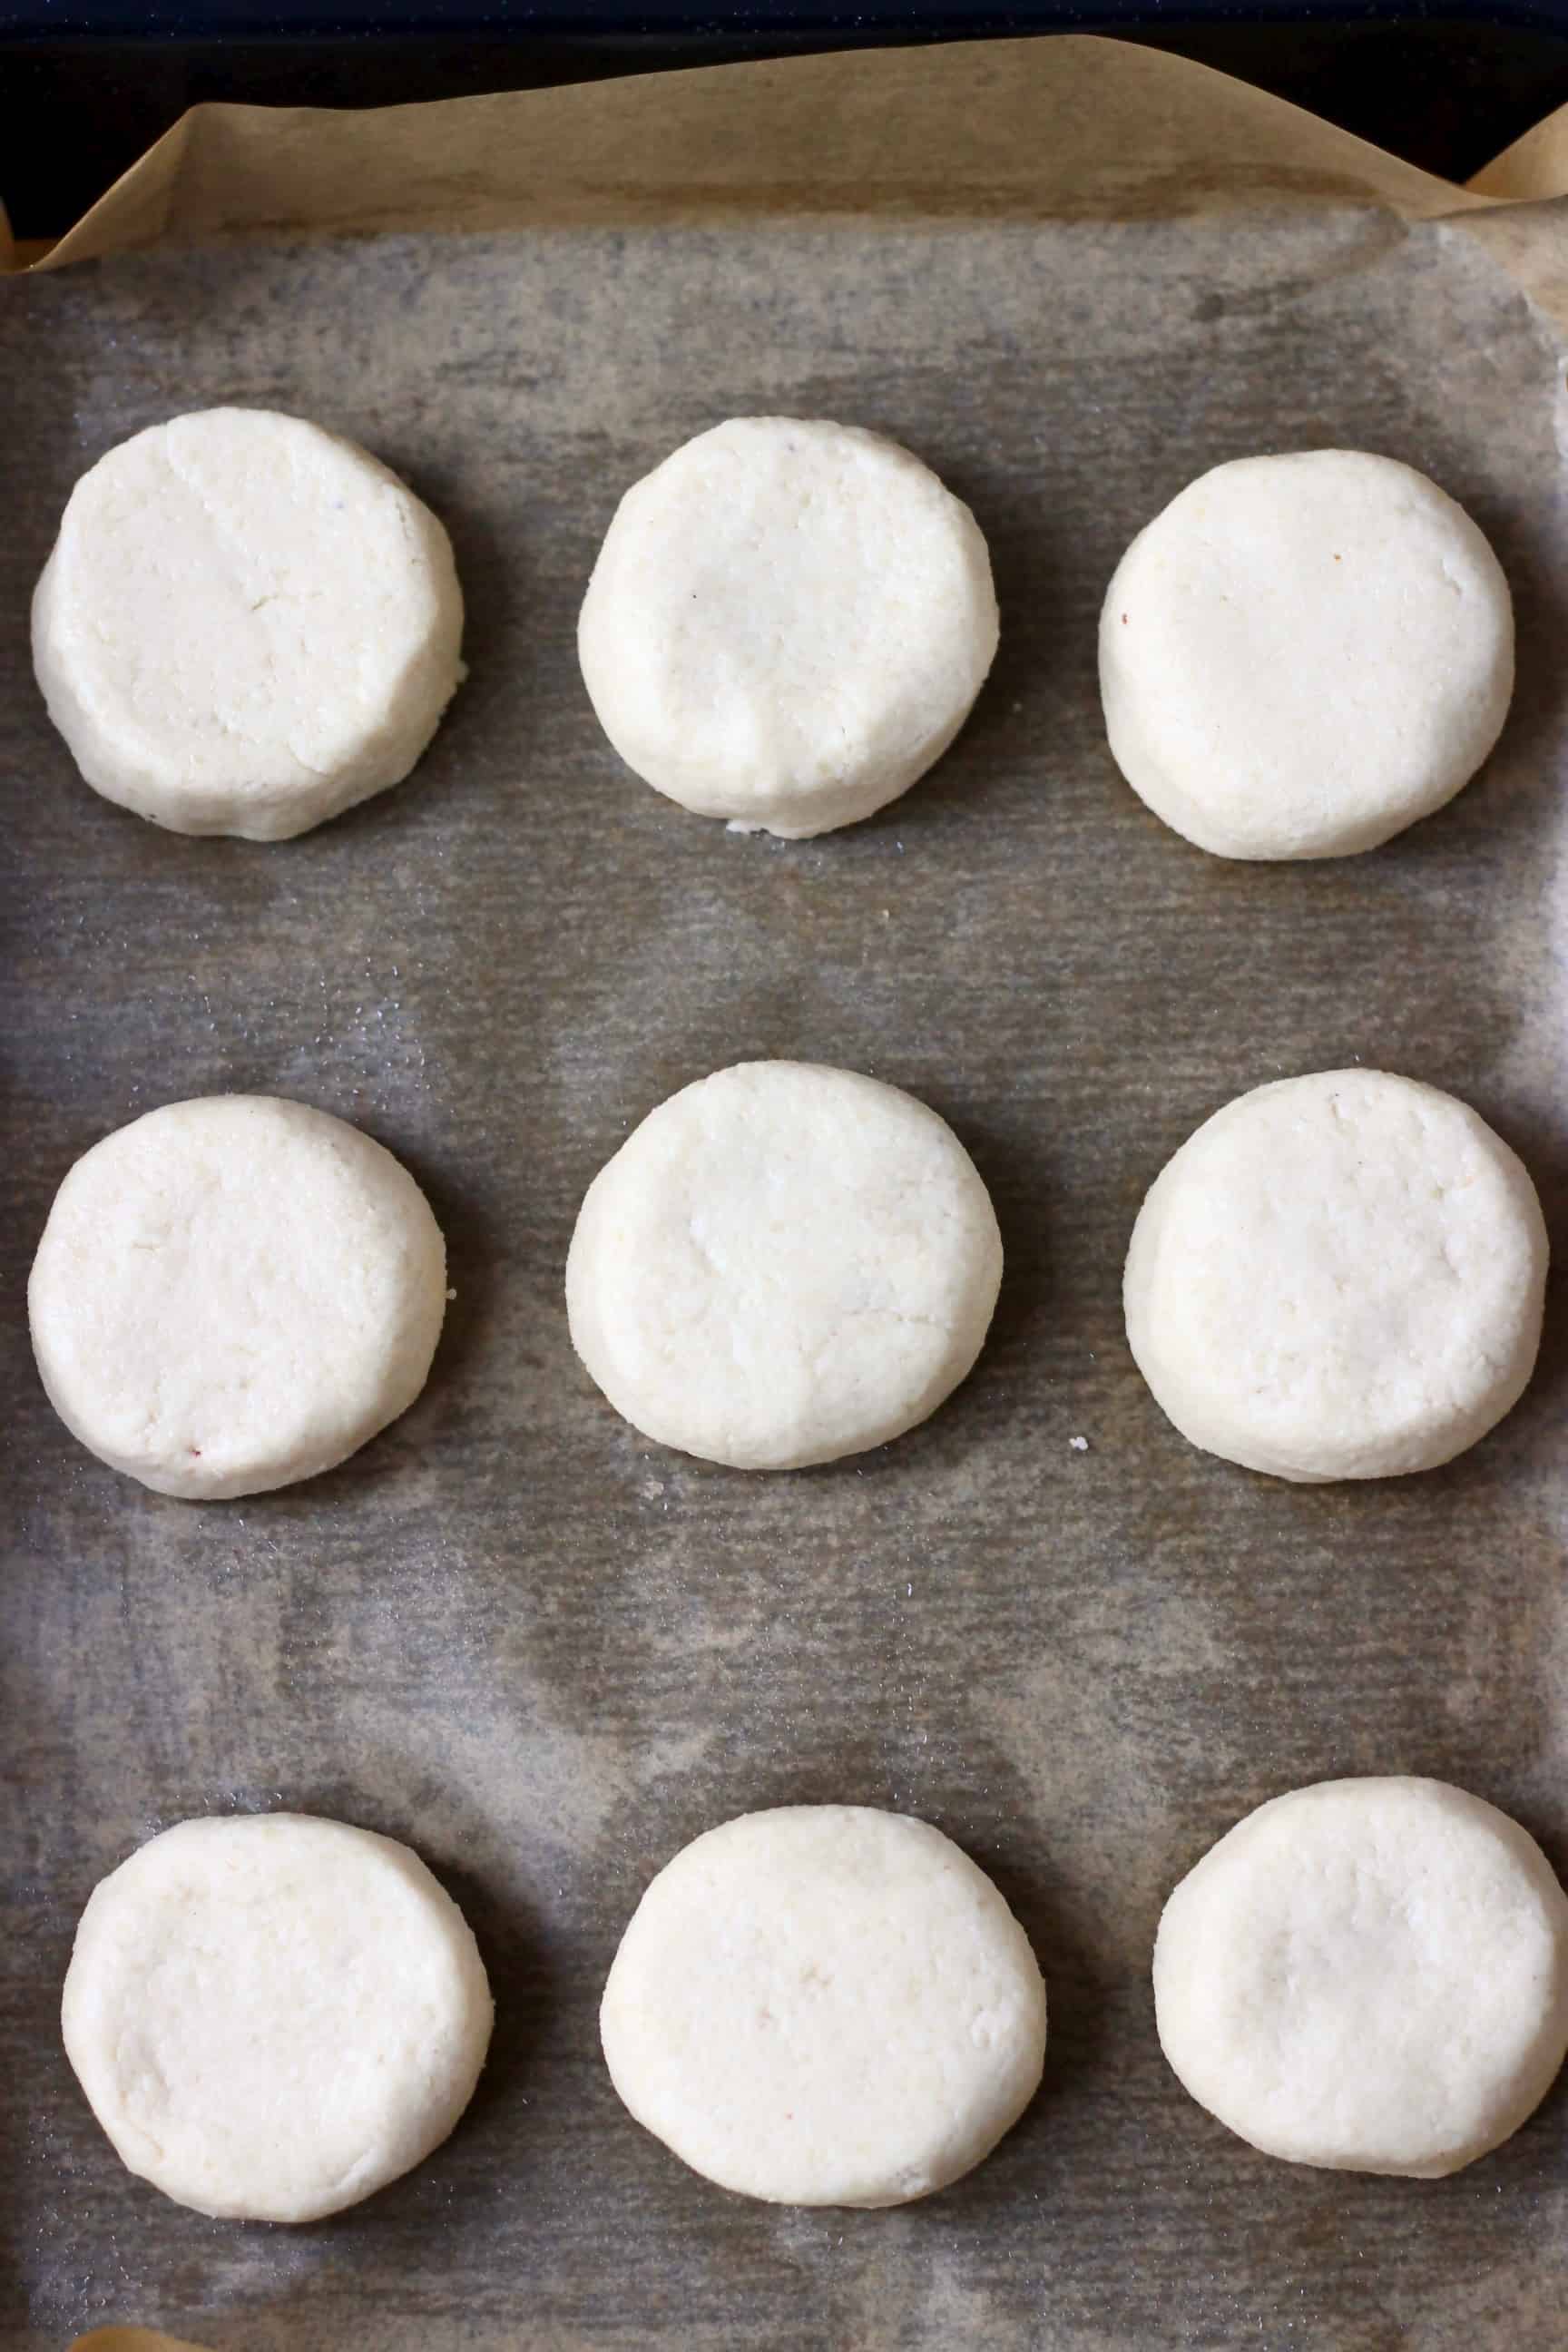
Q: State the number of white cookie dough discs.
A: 9